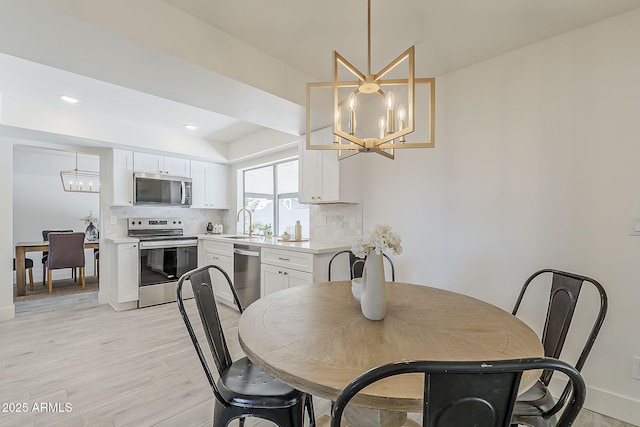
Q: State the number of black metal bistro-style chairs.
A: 4